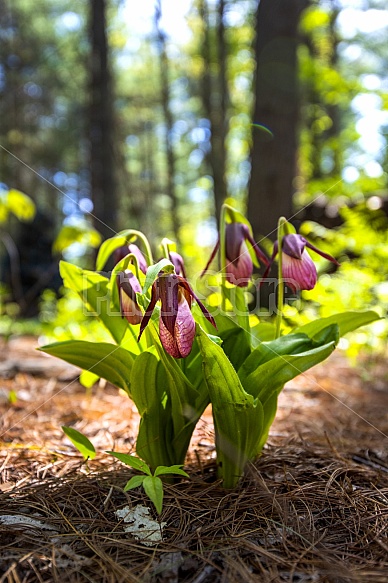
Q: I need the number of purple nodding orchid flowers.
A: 6